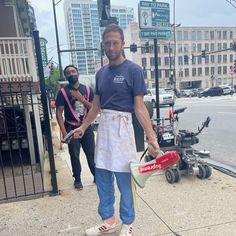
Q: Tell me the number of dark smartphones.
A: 1